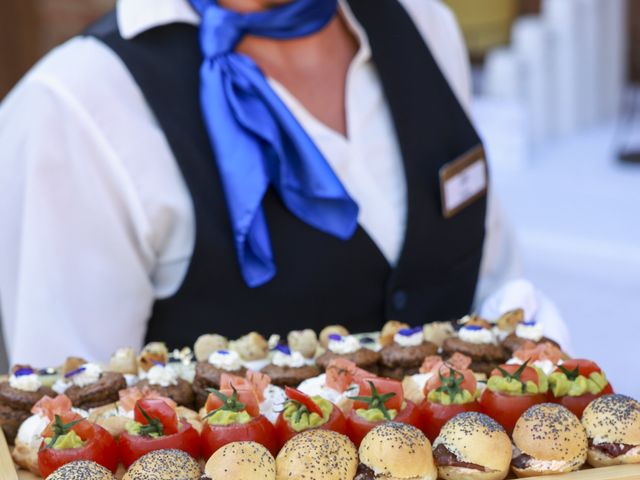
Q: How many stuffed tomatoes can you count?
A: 8